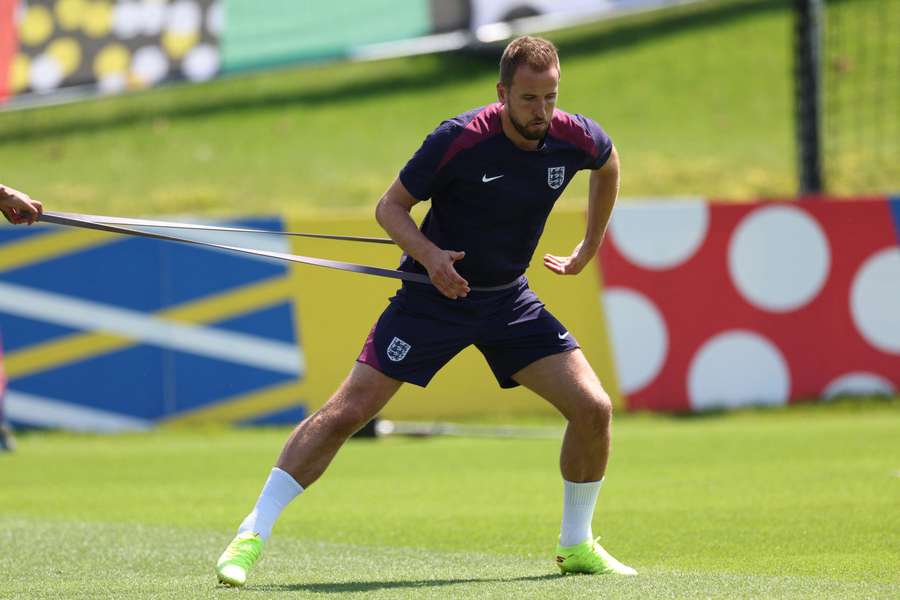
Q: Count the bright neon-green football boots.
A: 2